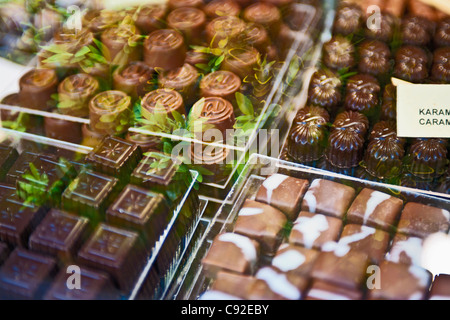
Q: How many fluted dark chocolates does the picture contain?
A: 15